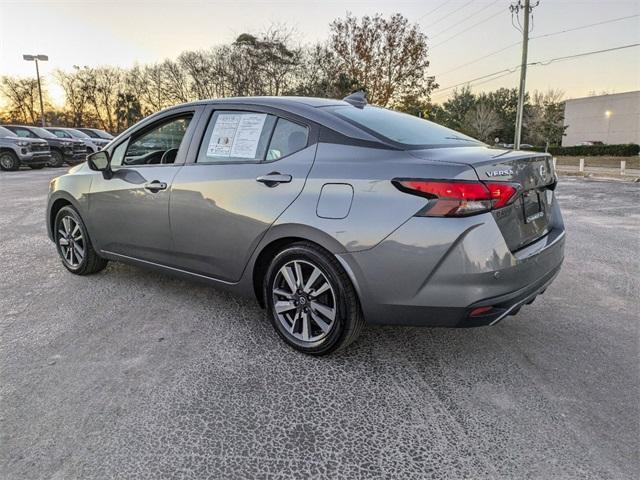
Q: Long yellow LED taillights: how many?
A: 0